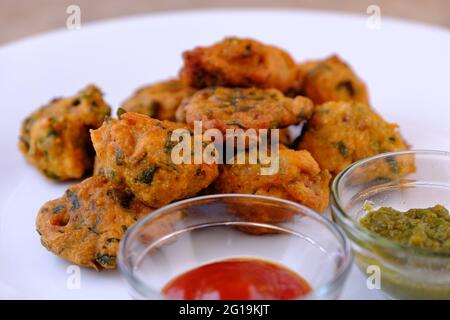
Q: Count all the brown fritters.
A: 9